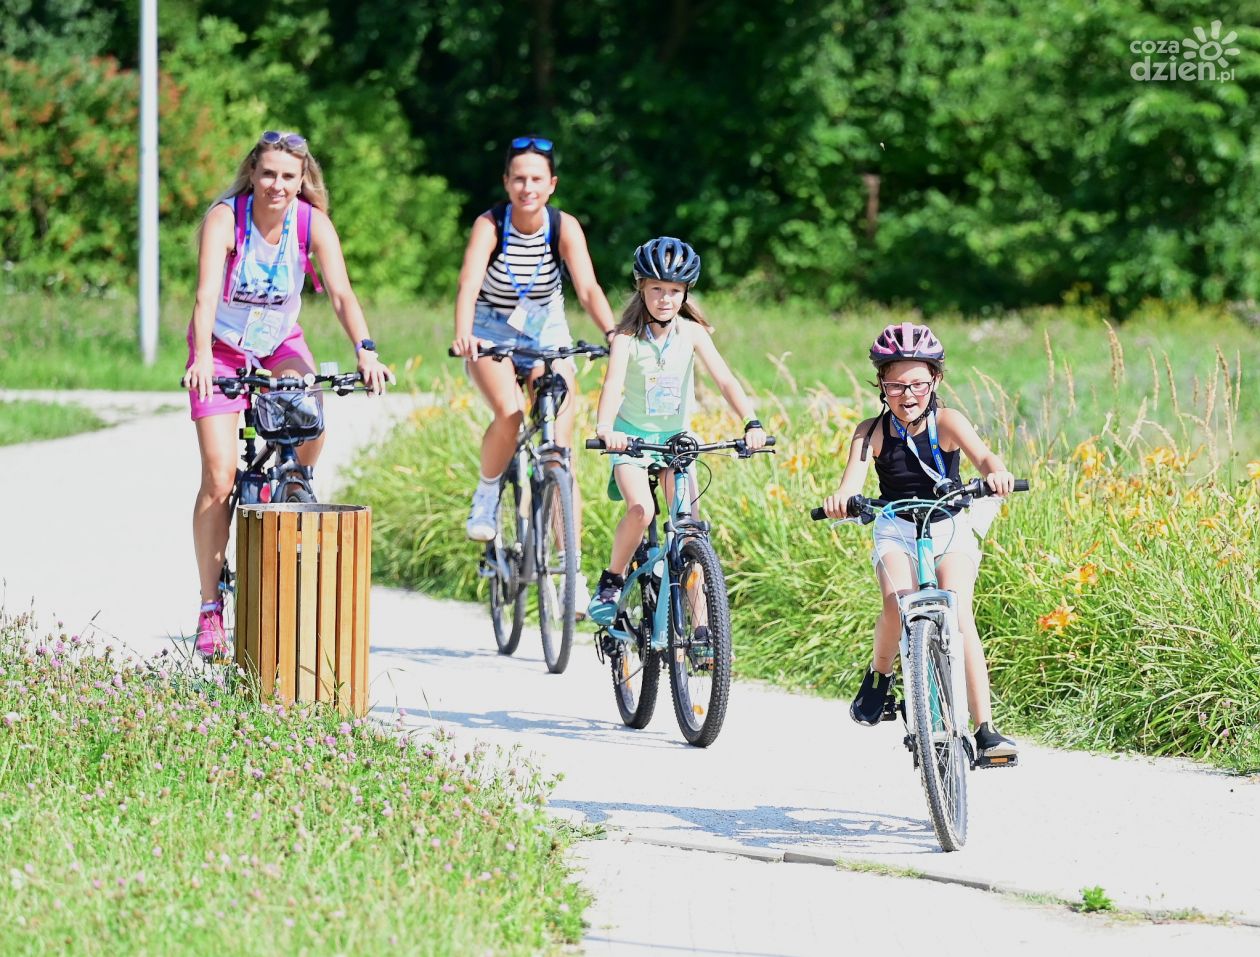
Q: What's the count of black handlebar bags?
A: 1